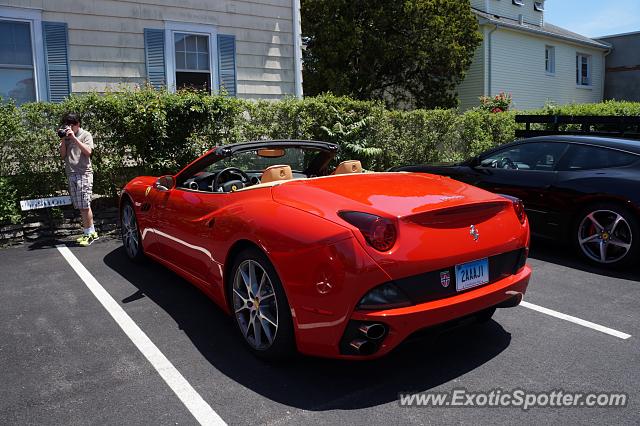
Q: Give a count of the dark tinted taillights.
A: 2